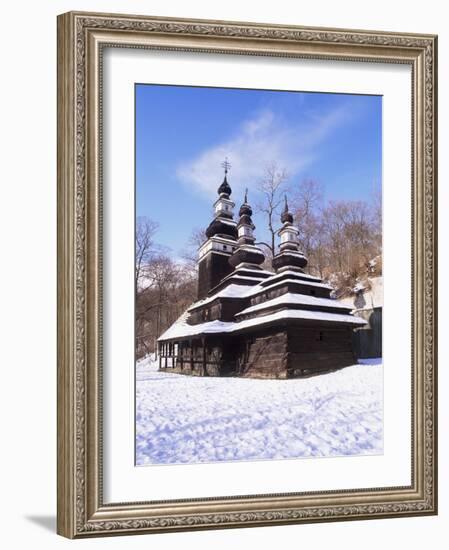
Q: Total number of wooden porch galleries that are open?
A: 1